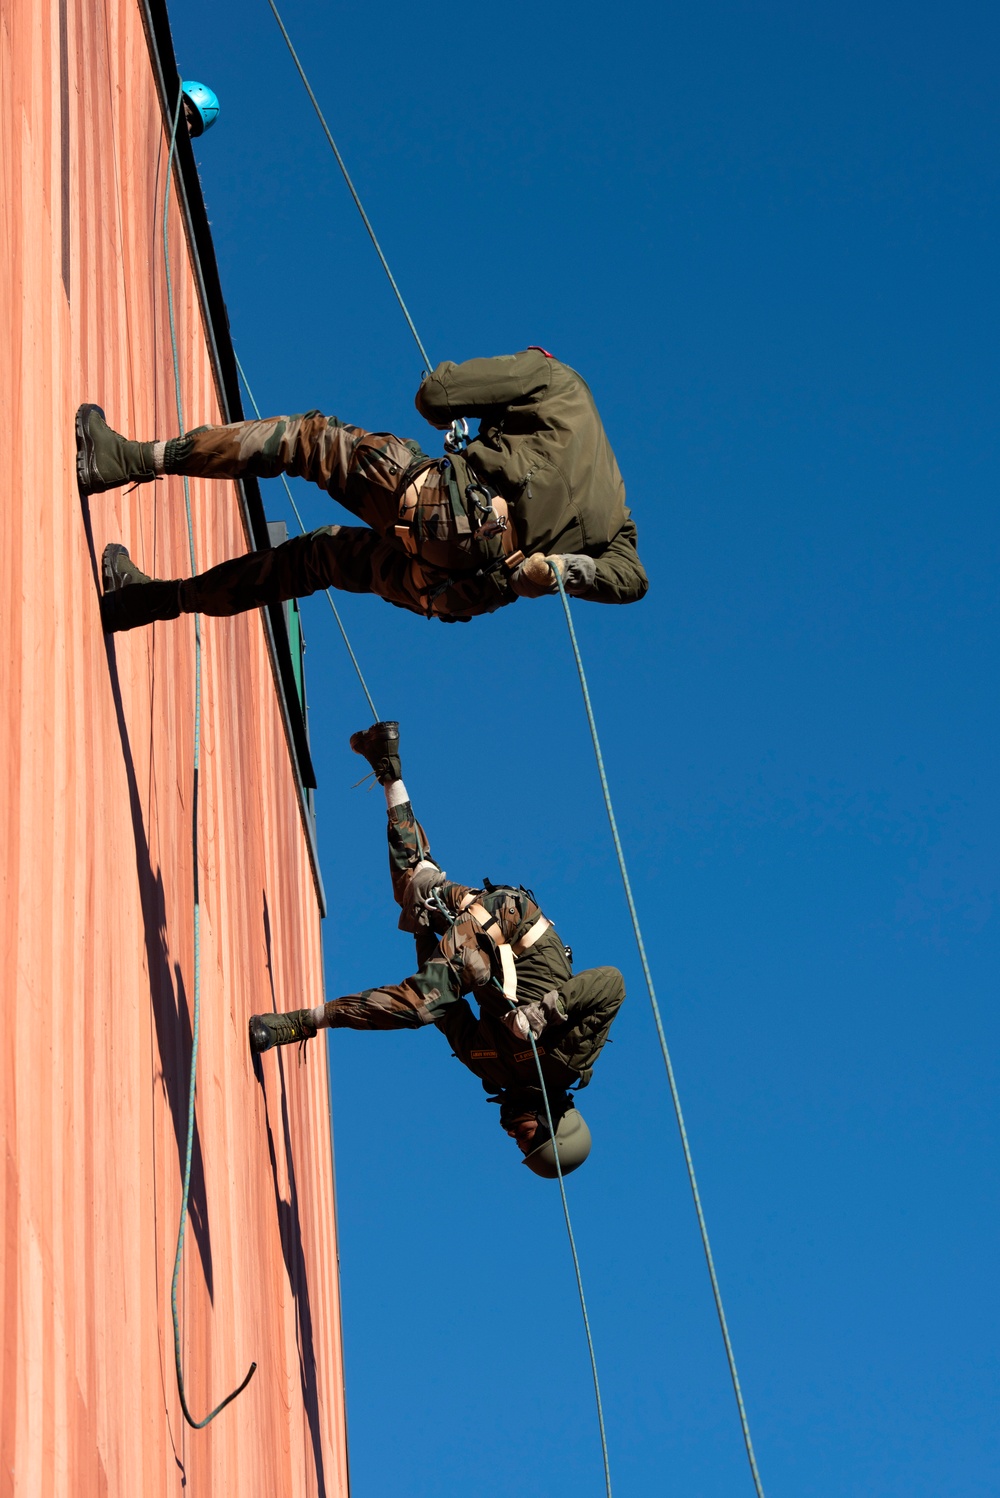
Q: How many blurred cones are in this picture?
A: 0